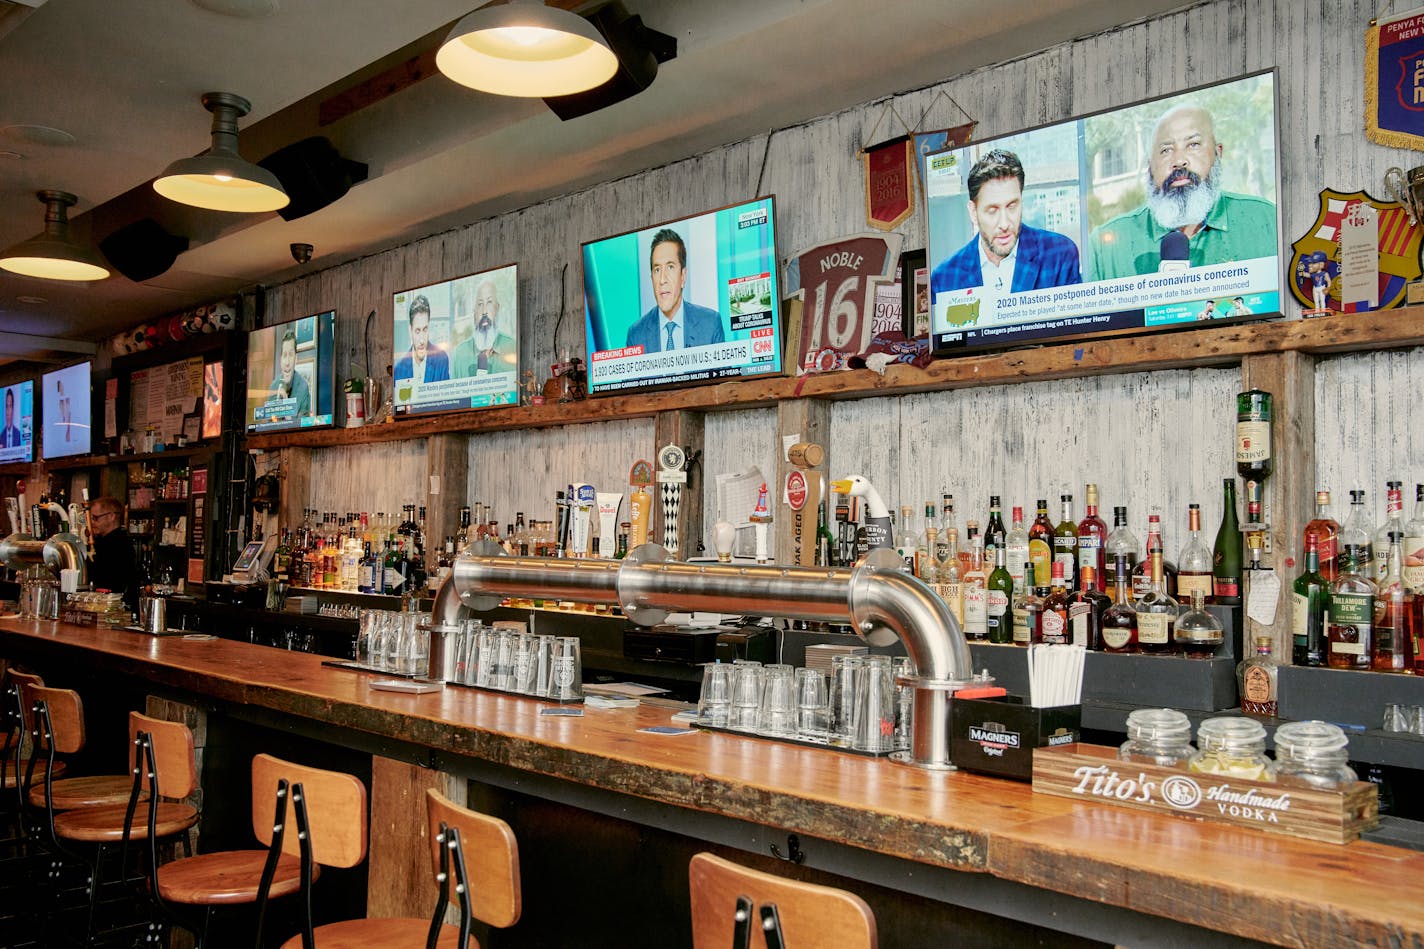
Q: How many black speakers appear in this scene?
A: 3